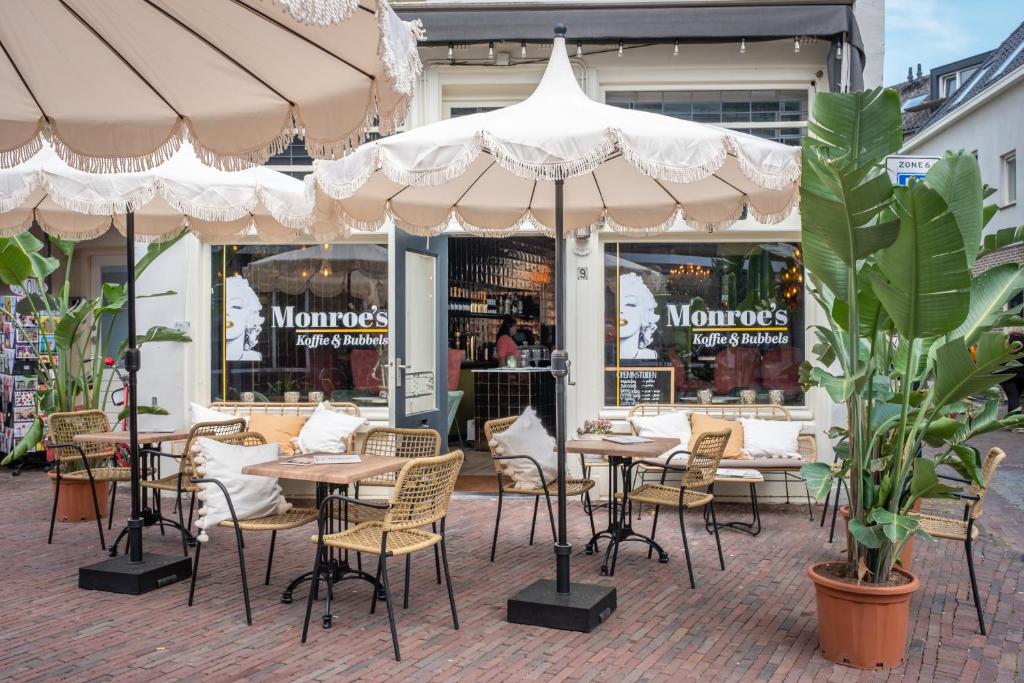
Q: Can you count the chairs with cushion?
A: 2